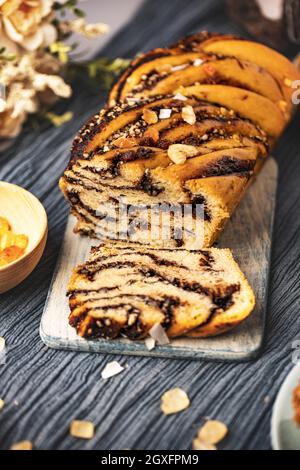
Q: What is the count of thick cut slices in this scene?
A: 1